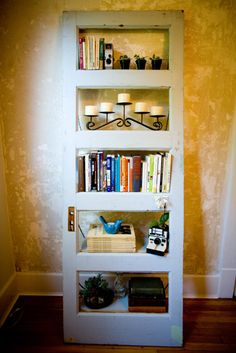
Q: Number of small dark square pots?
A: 3